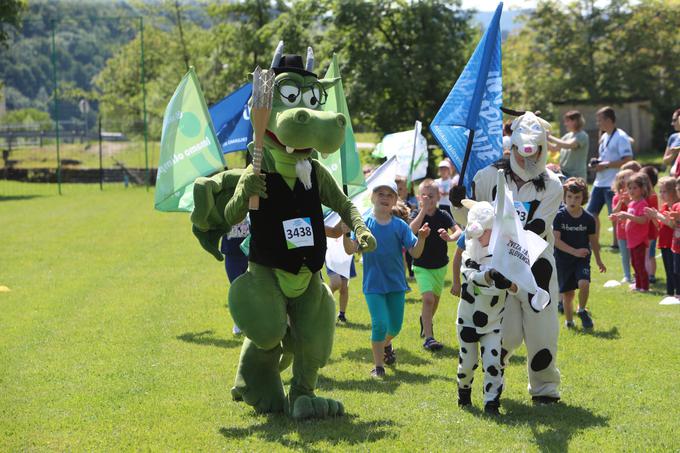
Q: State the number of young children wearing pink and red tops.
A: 5